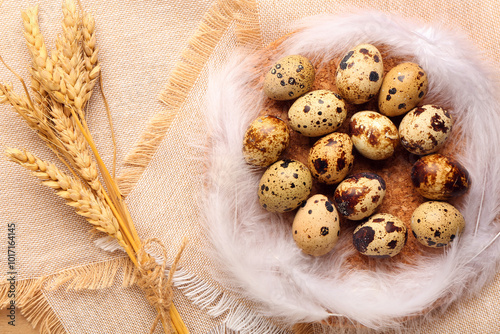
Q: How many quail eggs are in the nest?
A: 14